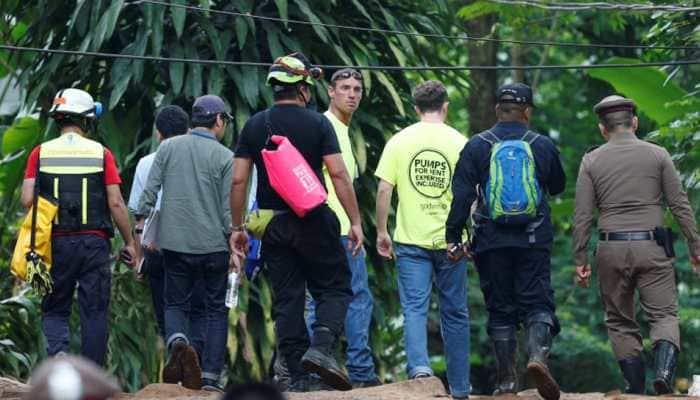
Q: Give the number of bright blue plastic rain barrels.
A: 0